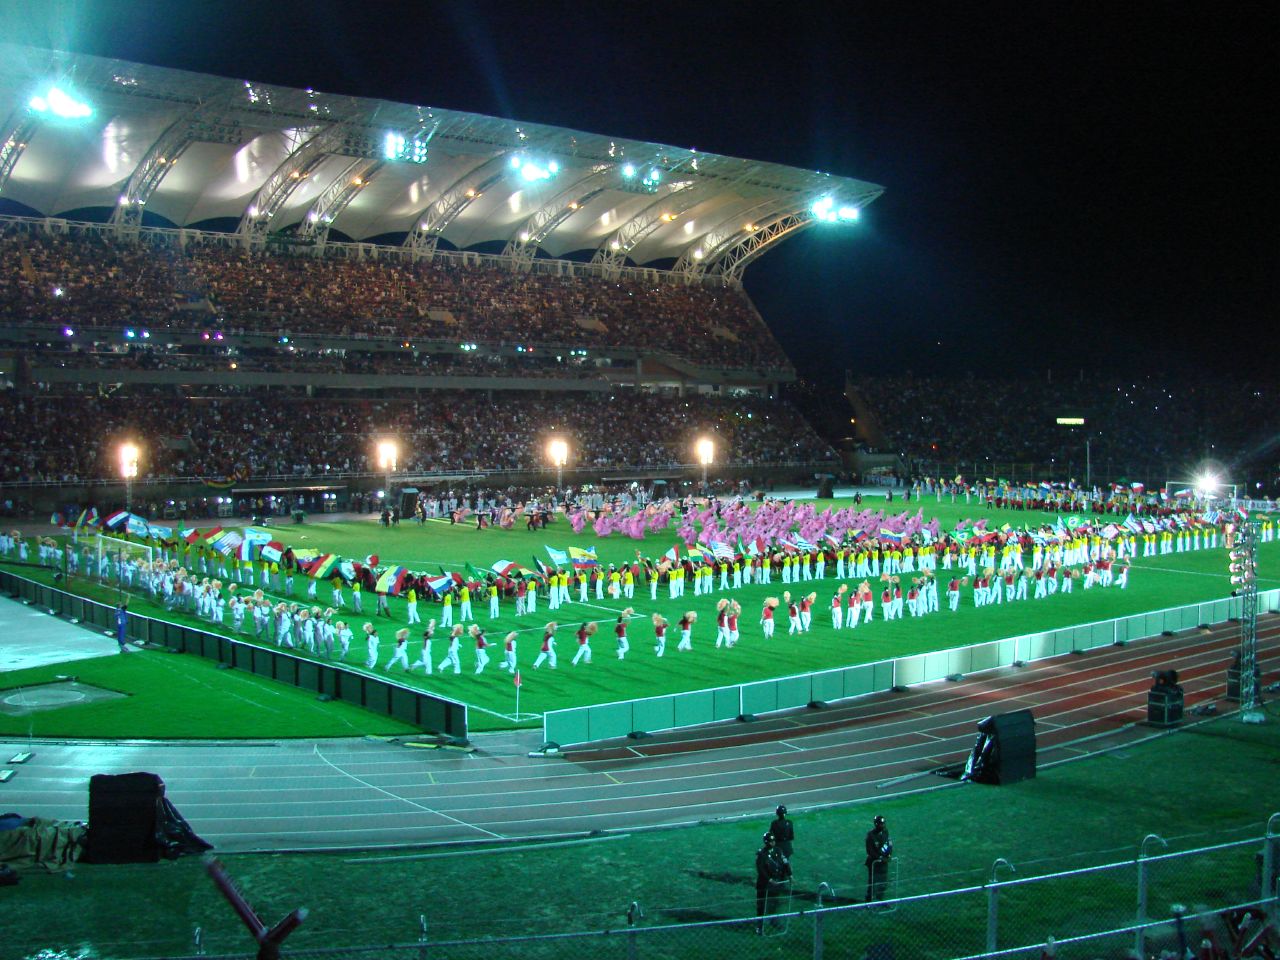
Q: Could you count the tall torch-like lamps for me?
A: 4